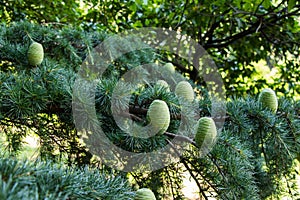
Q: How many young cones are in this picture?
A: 8